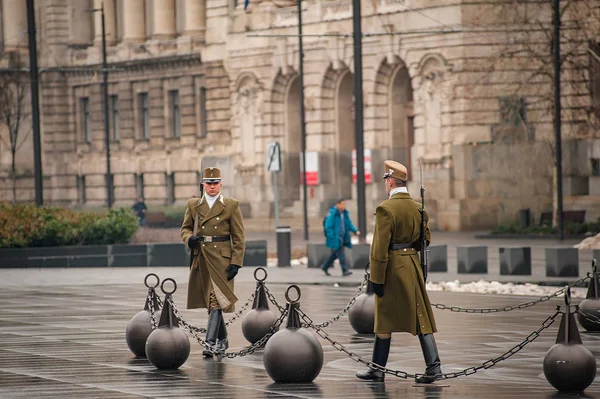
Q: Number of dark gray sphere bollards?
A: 7